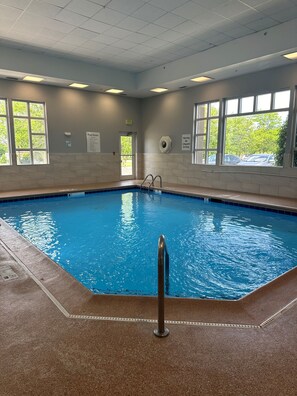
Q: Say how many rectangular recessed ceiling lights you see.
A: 6